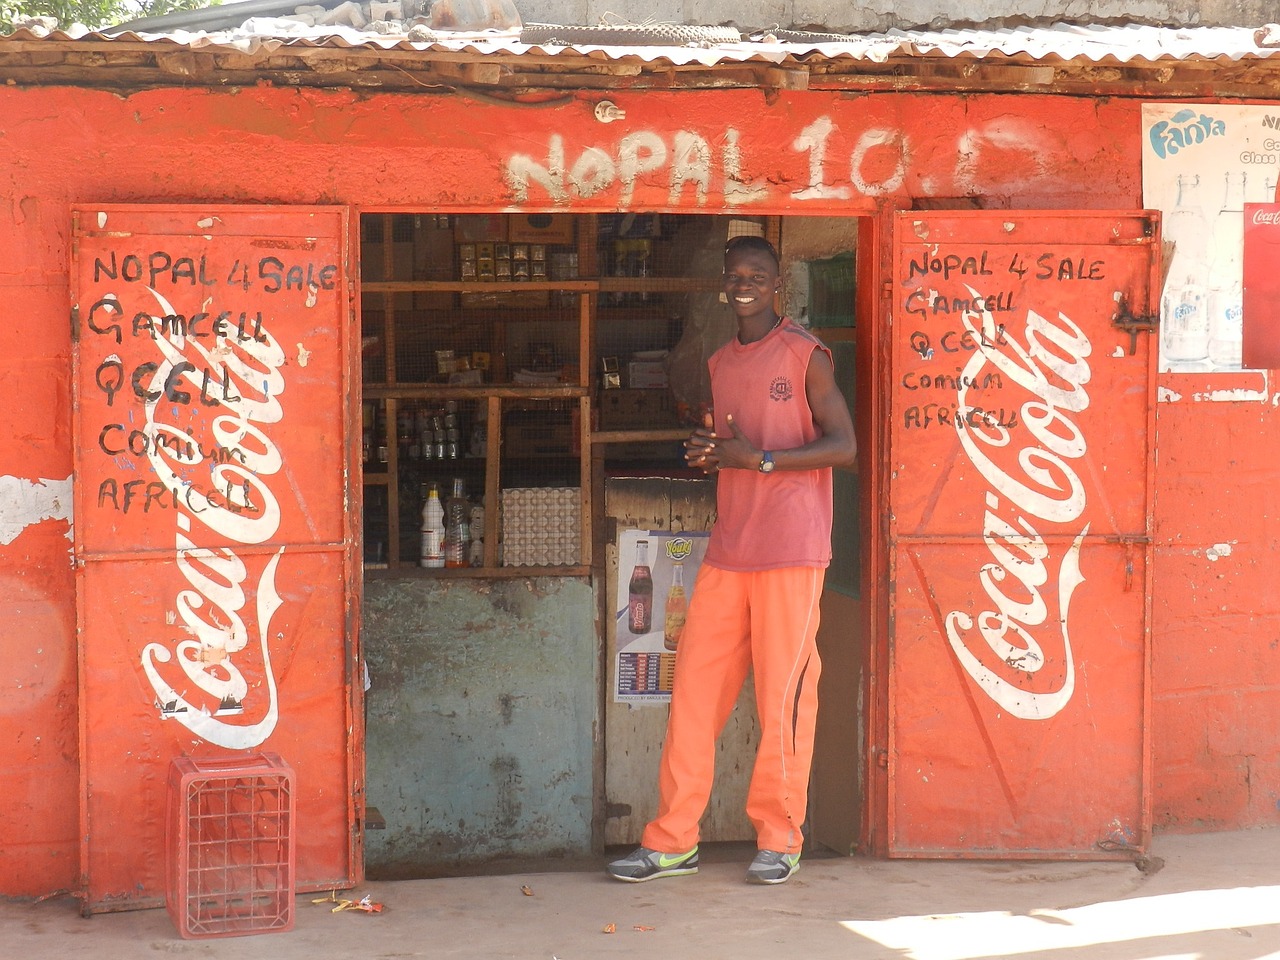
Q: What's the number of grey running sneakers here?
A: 2